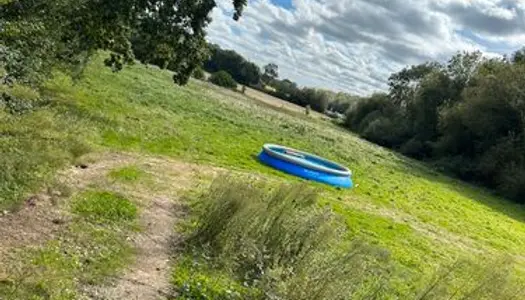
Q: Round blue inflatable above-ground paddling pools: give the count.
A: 1